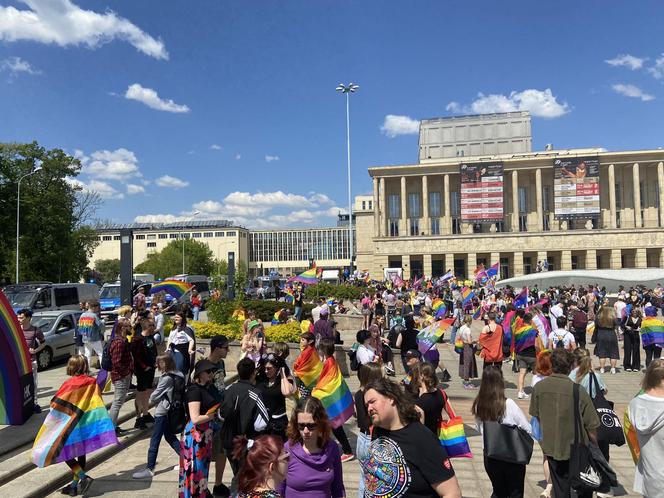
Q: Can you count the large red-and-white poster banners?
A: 2